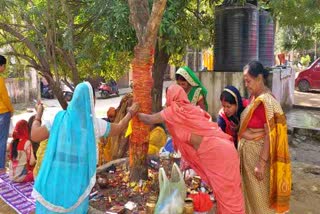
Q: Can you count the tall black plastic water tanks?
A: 2